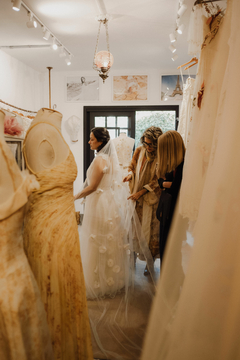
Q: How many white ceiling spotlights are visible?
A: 11